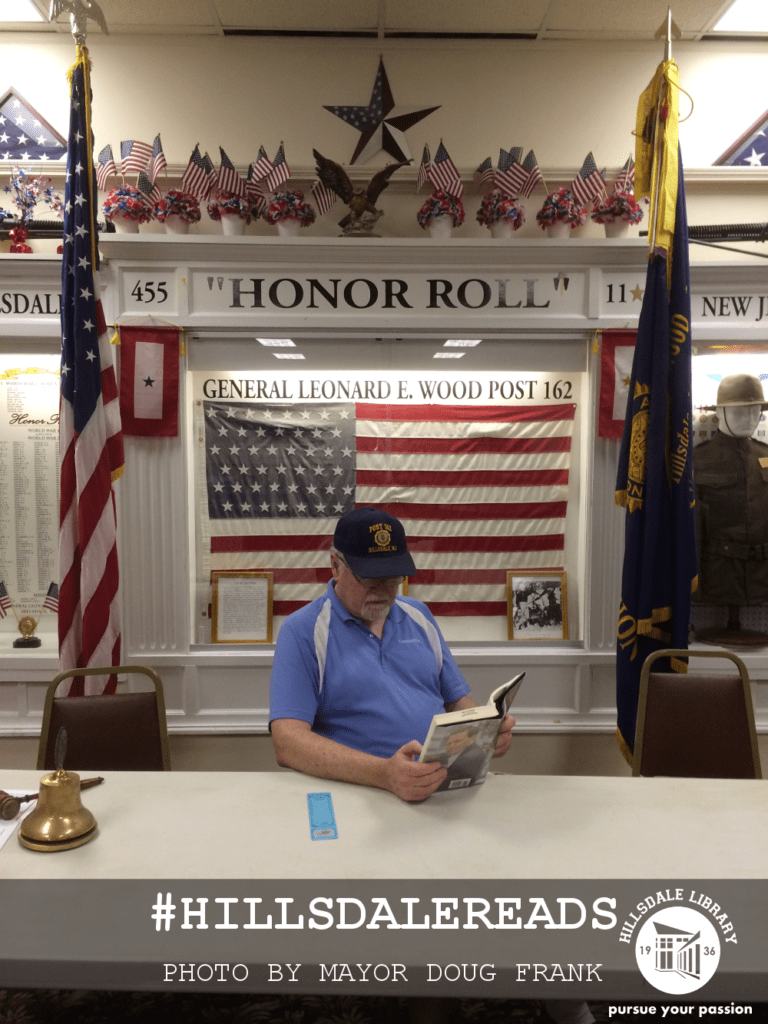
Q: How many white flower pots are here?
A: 8